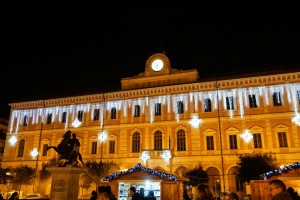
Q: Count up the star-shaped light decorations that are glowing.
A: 9